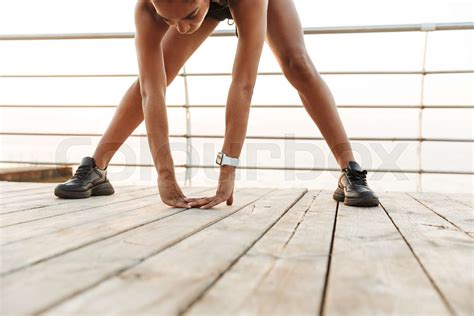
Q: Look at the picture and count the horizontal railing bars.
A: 5